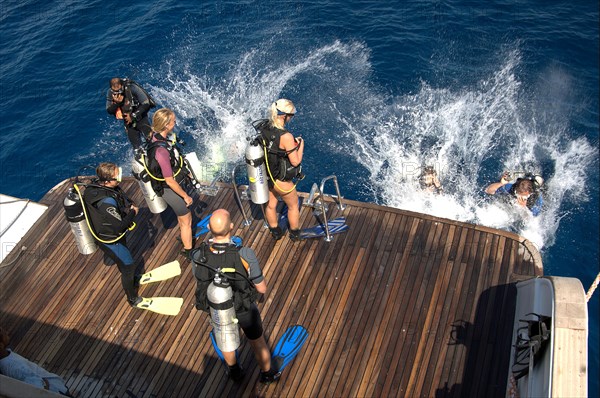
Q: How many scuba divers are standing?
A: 5